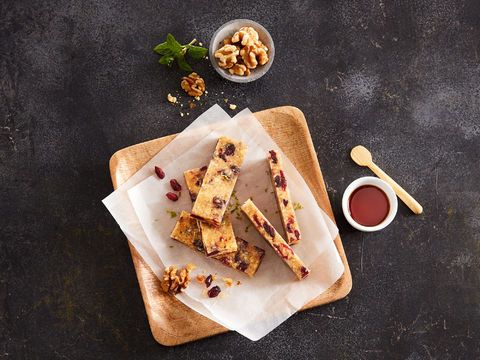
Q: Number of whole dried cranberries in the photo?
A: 5